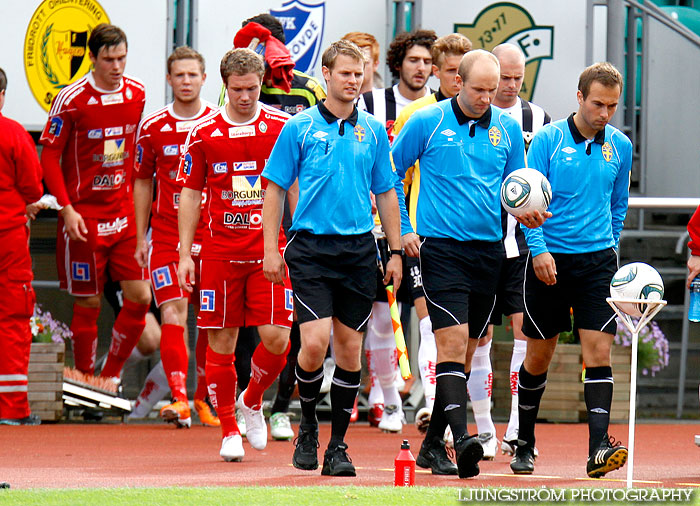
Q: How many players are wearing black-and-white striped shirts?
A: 2